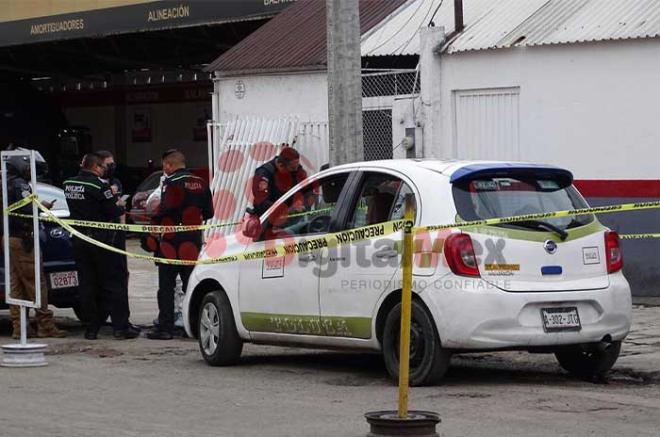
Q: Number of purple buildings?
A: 0